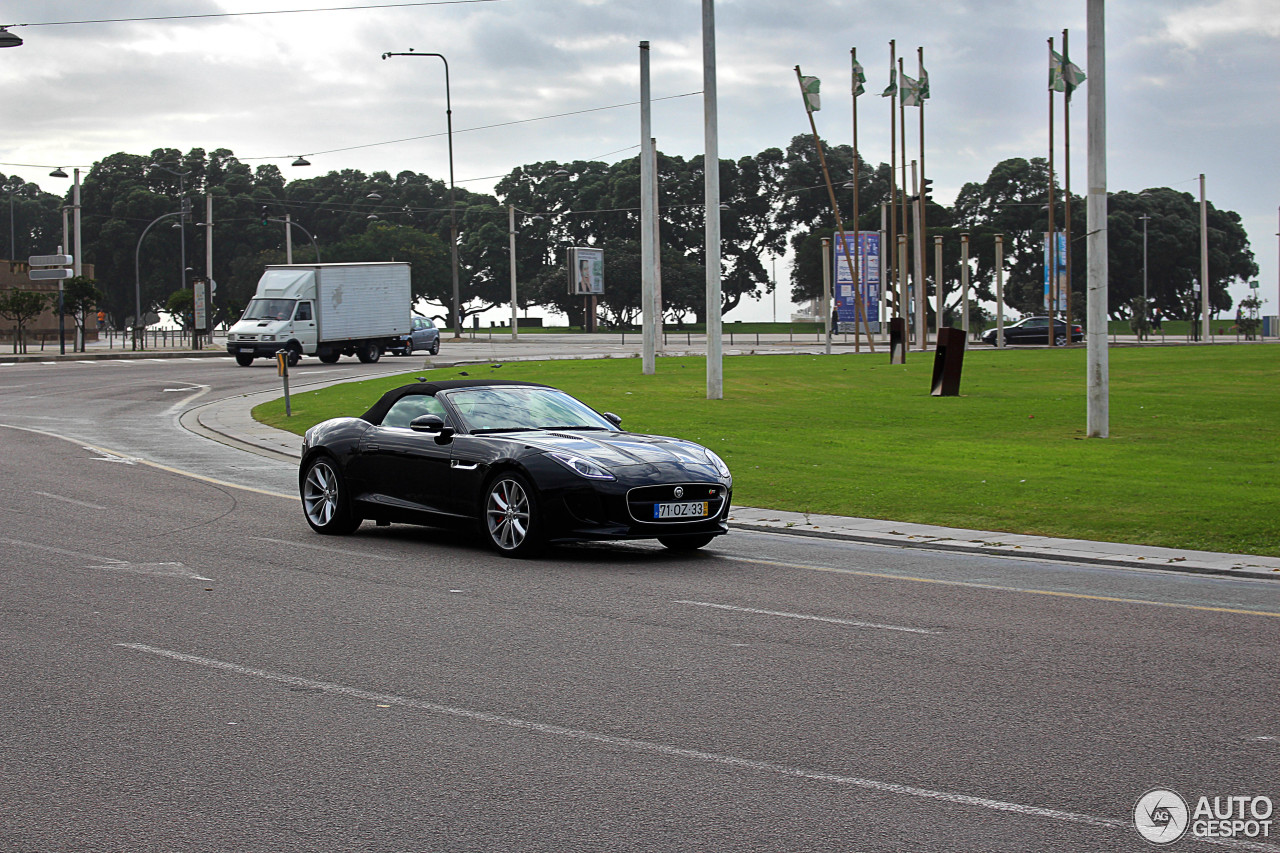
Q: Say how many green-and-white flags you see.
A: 7